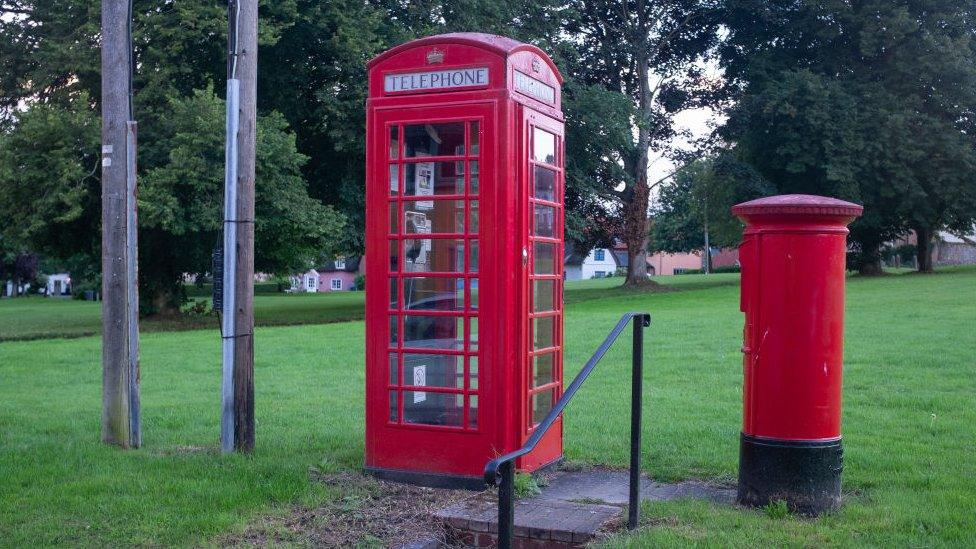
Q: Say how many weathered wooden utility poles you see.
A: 2